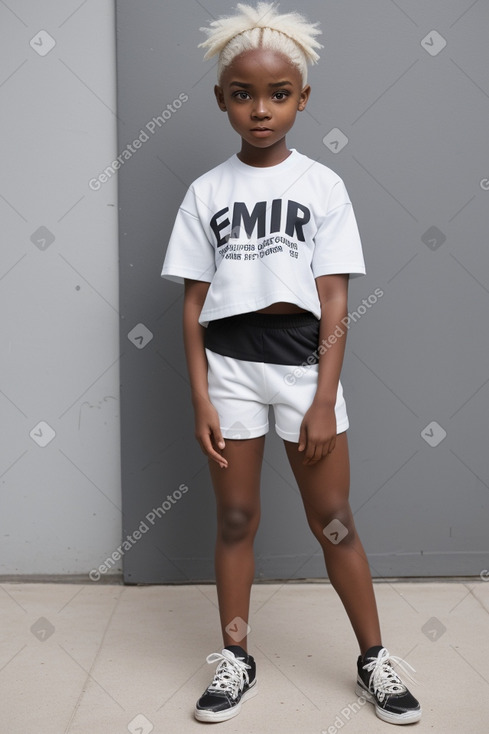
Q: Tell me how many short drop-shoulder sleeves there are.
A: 2